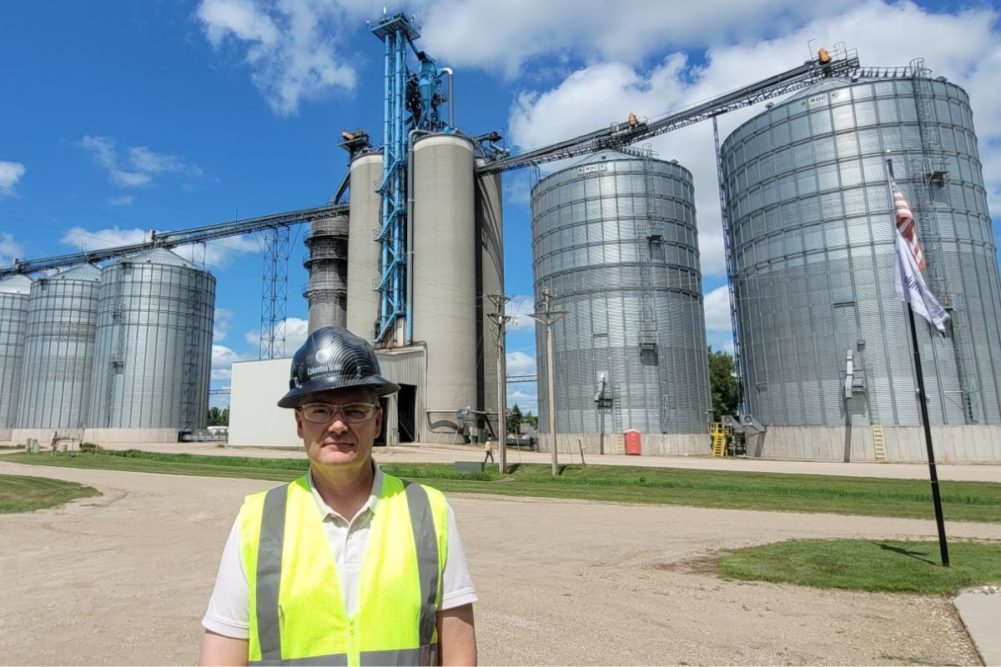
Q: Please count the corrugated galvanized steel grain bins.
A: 5